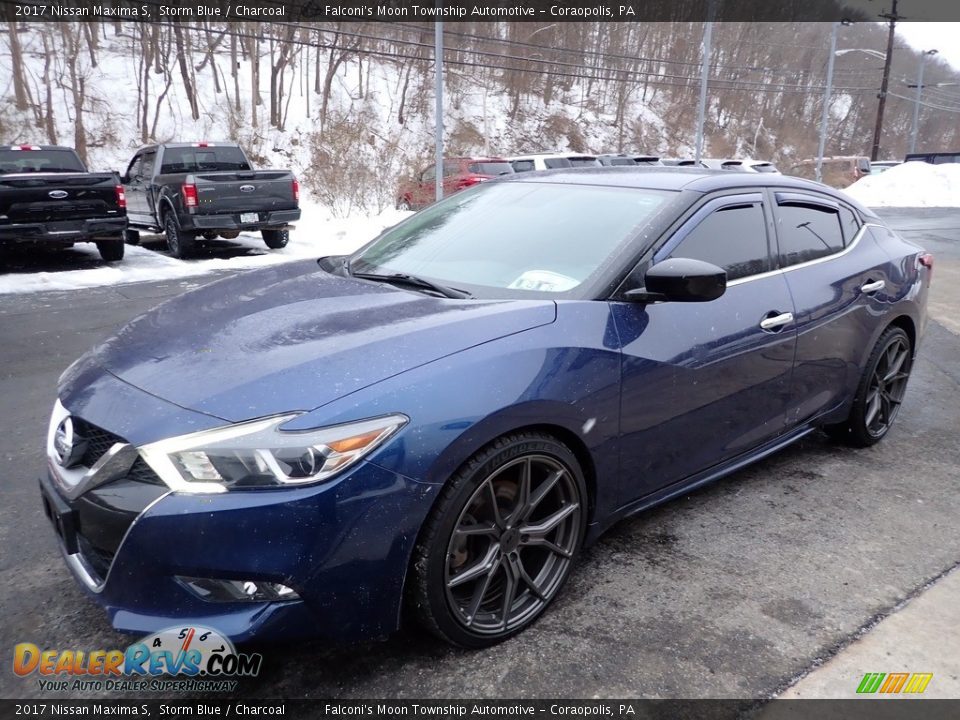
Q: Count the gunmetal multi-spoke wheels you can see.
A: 2